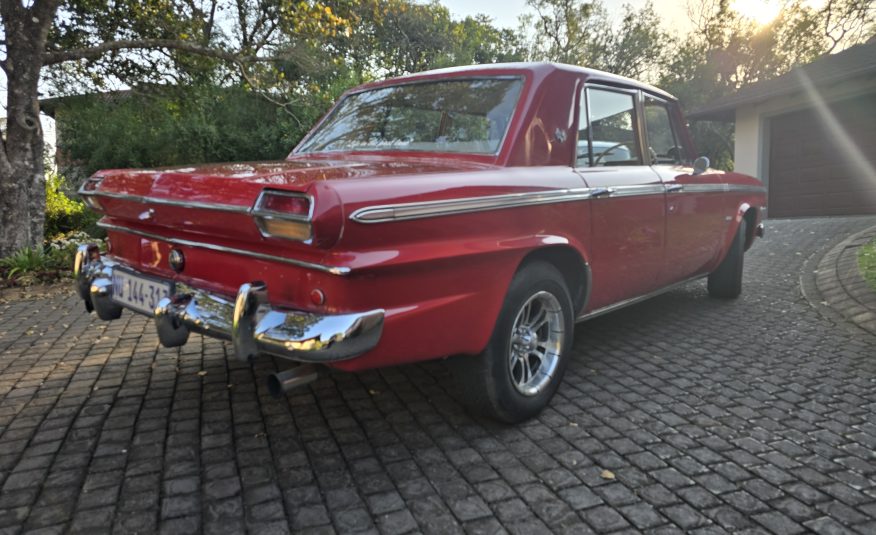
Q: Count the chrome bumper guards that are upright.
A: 2